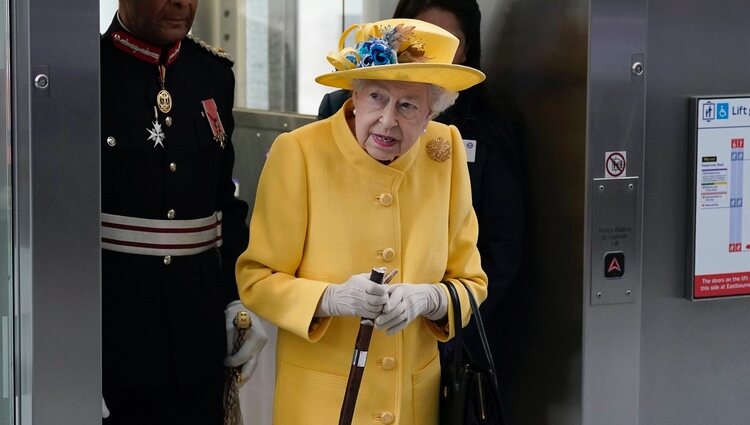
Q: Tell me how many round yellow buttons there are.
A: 4